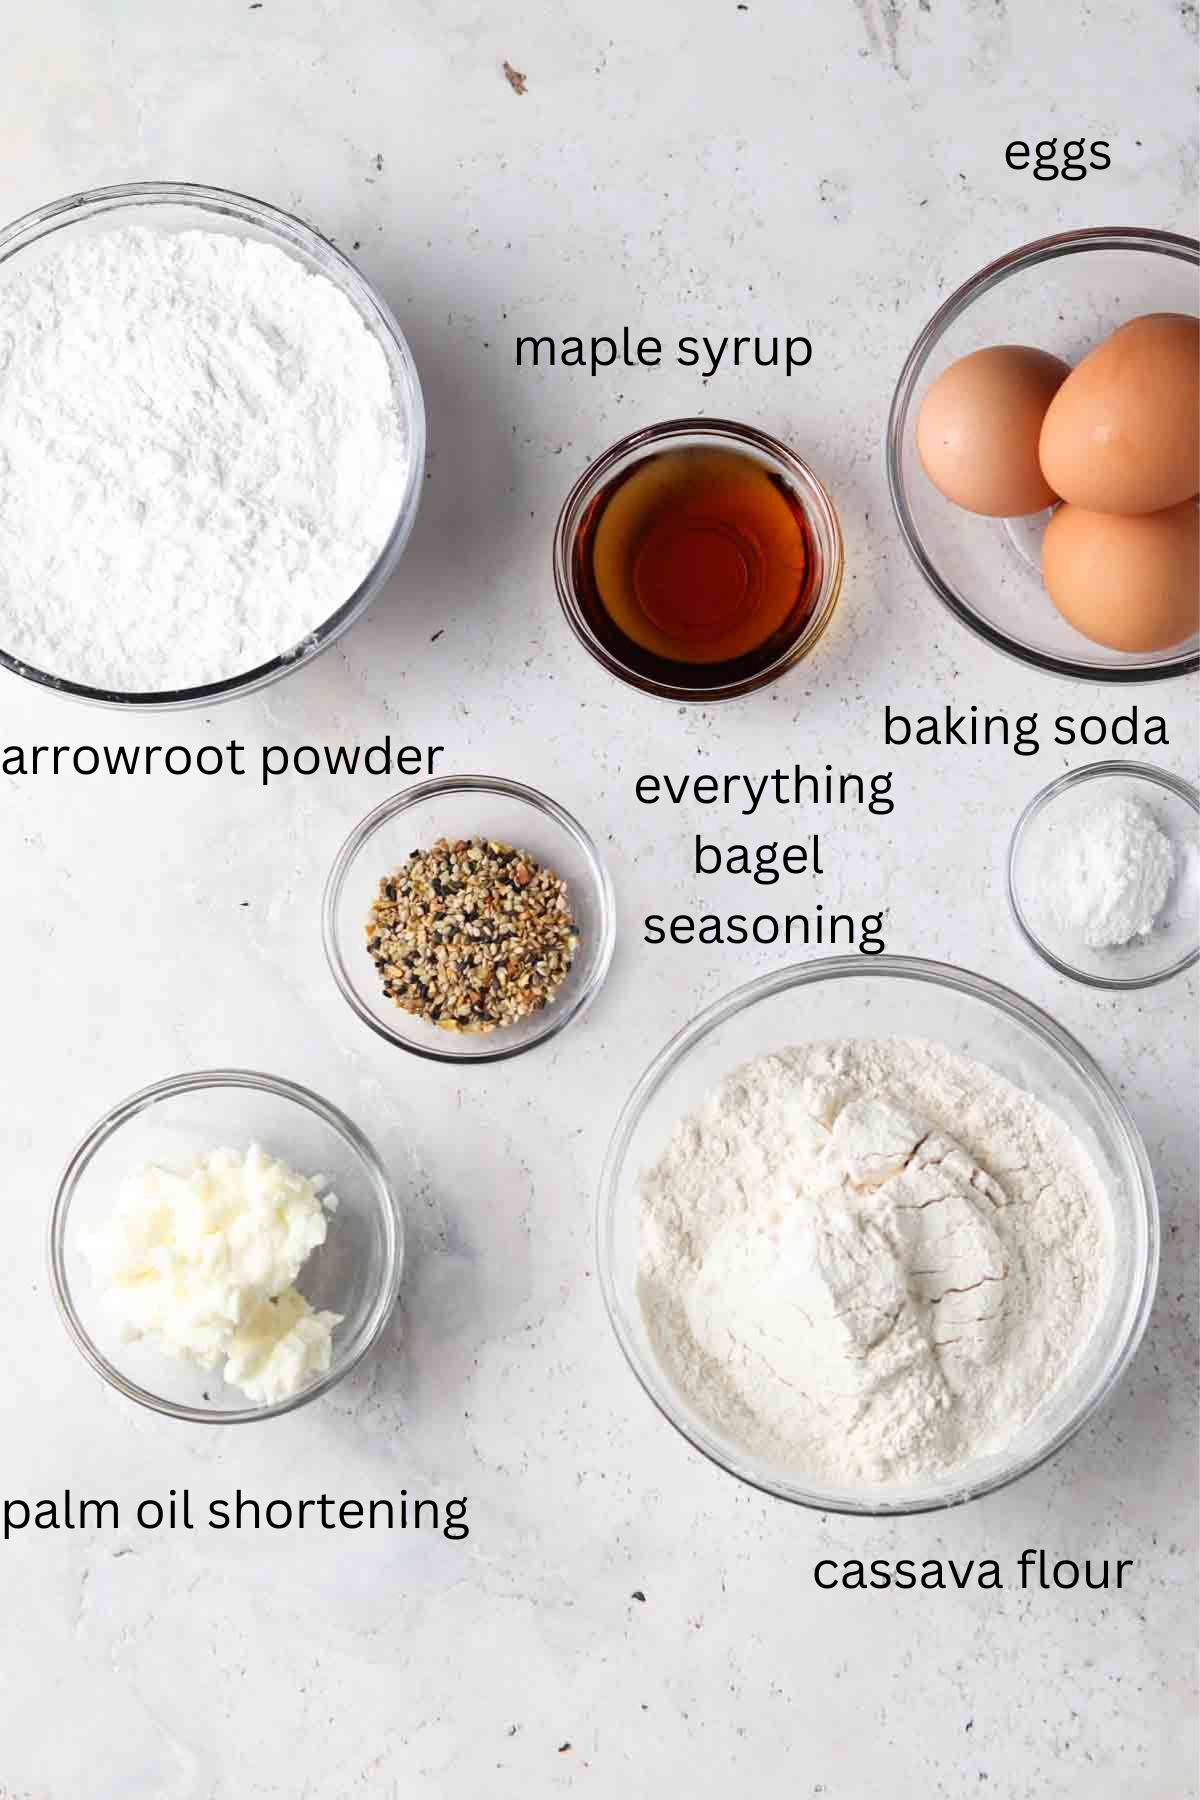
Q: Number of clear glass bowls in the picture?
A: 7